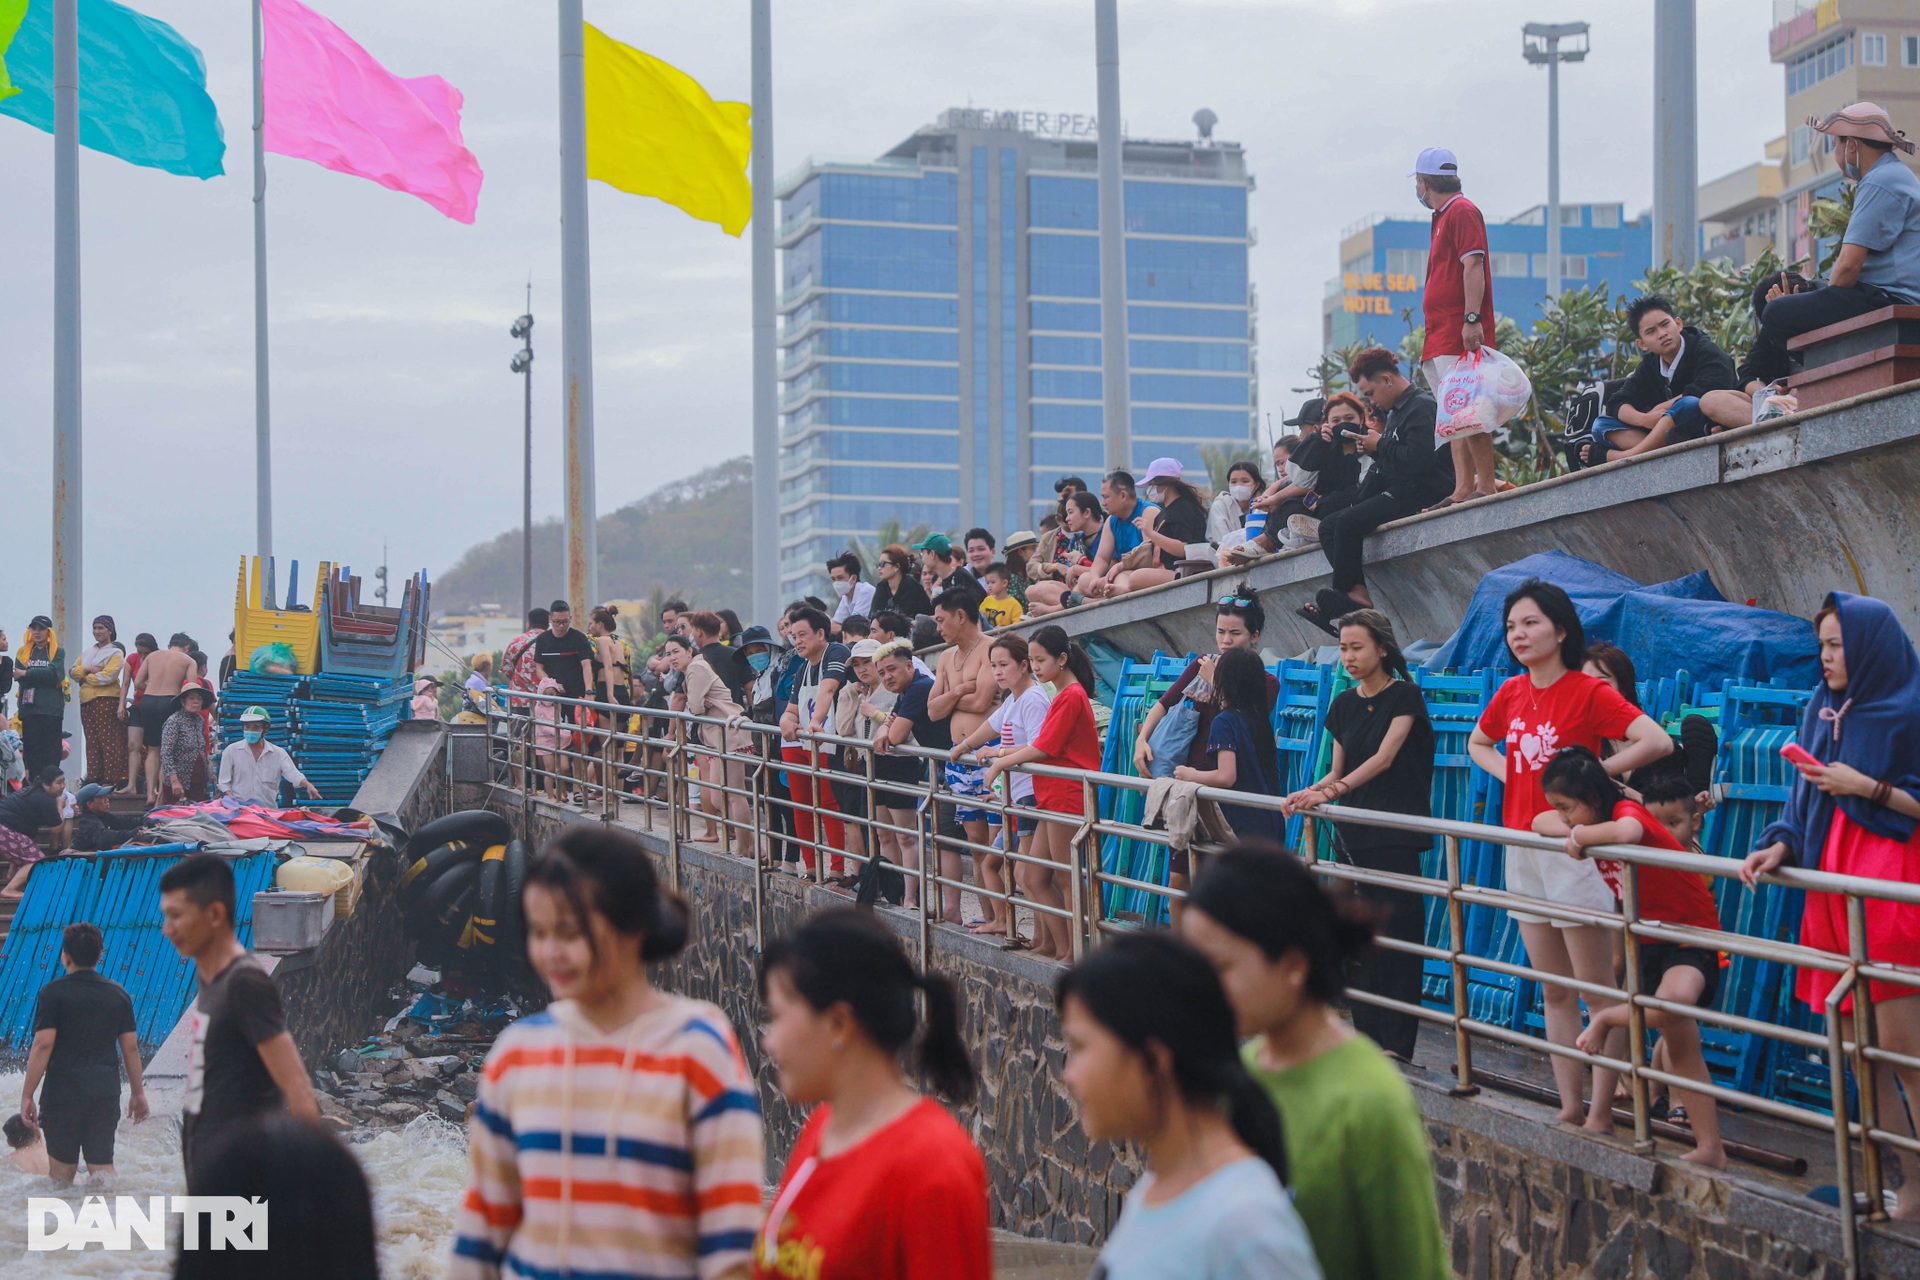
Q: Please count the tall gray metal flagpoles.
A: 6